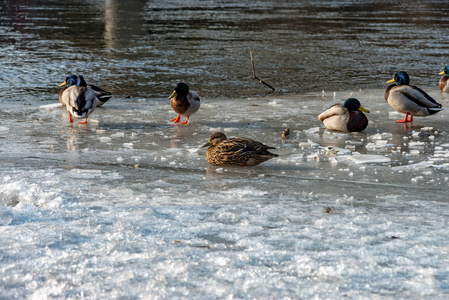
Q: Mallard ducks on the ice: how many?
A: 7